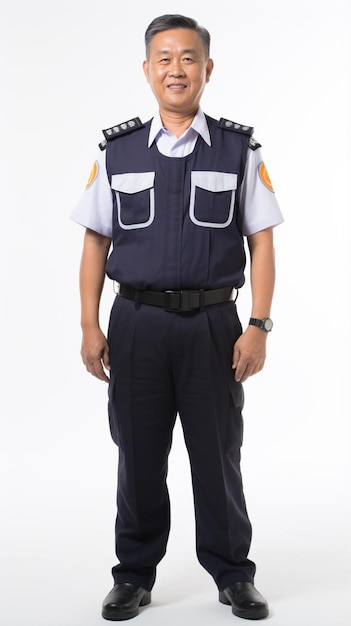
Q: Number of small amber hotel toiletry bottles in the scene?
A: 0